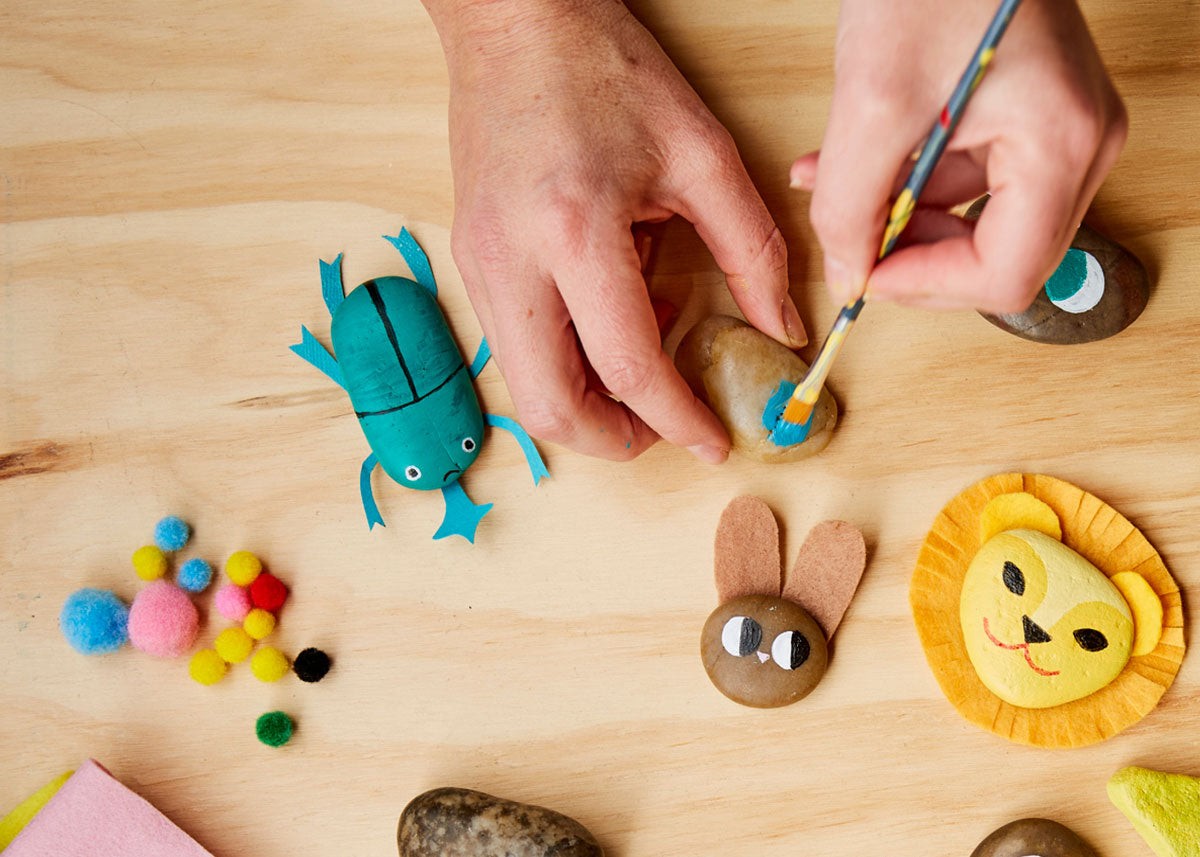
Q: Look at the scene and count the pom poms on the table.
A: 14